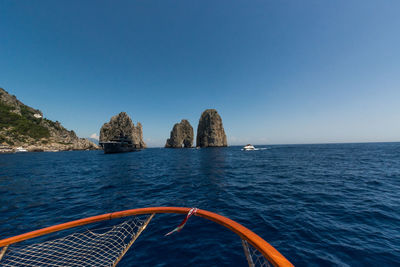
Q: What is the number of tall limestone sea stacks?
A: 3